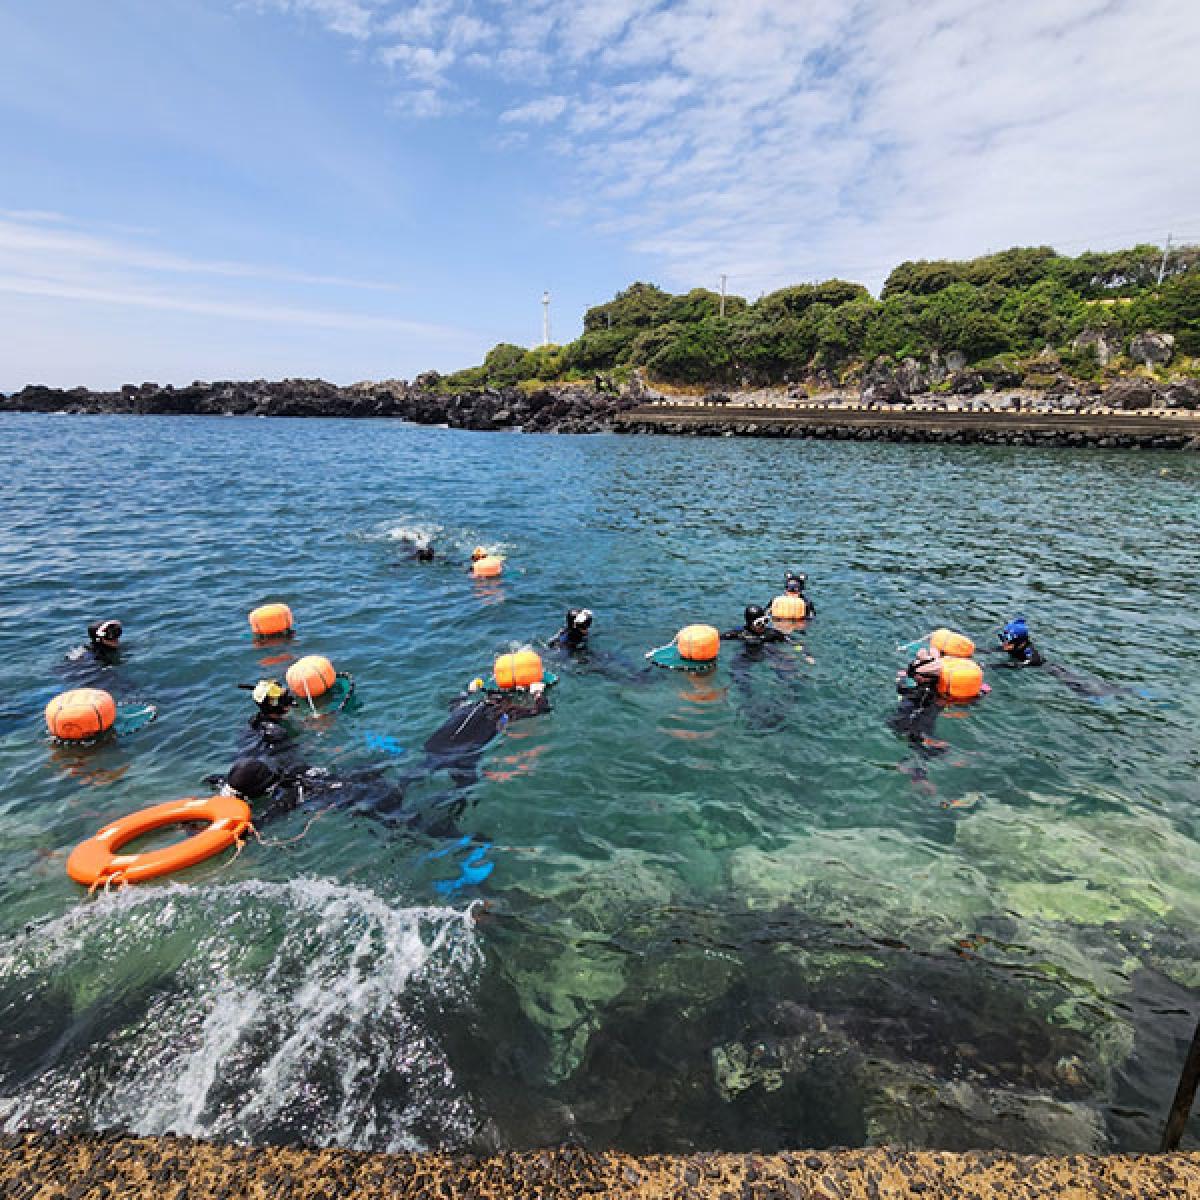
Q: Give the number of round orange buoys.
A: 9